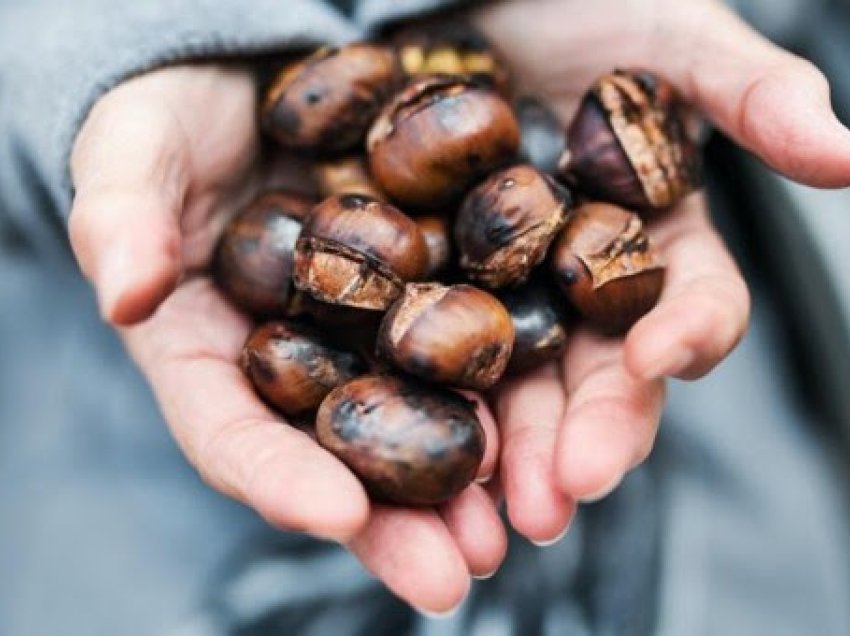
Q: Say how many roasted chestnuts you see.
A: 15